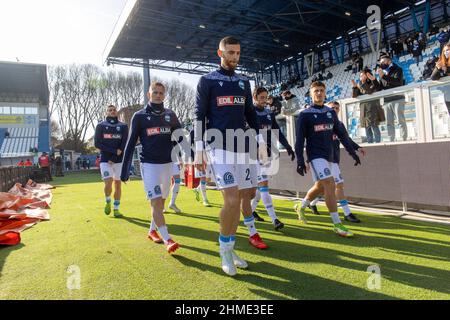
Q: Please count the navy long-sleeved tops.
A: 6